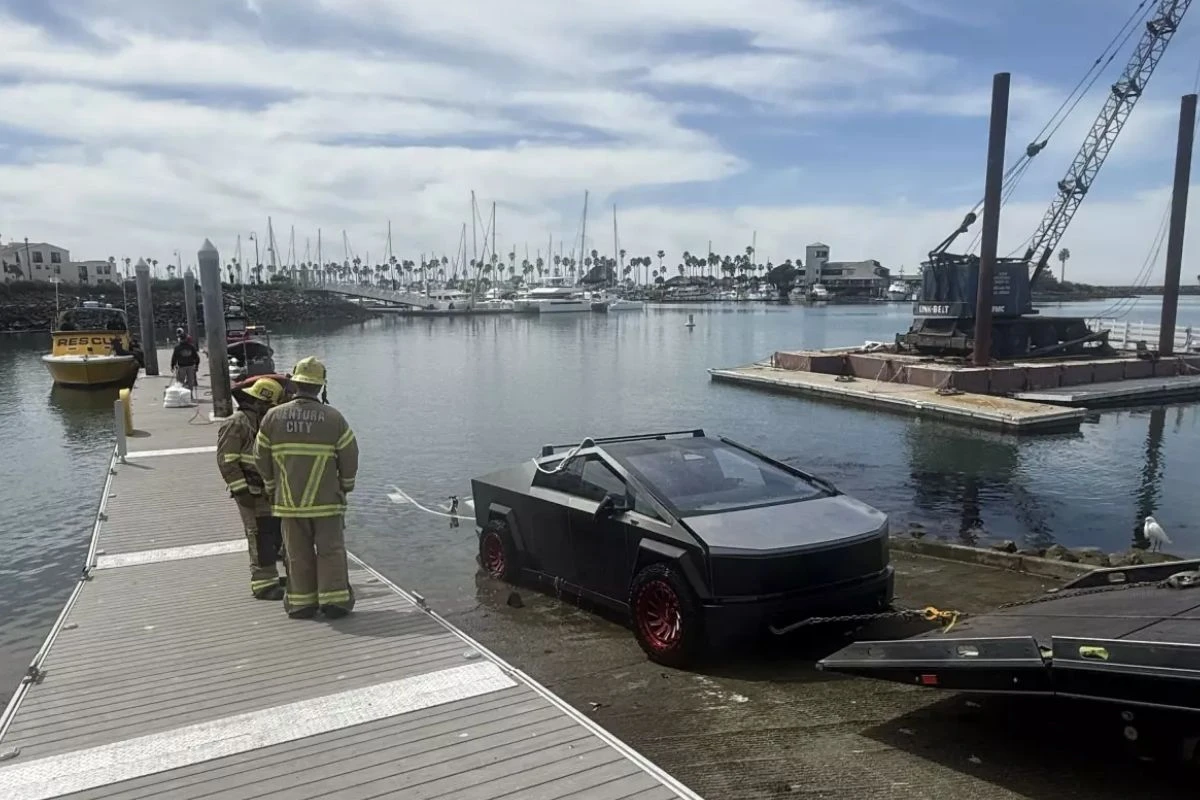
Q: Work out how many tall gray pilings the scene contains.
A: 3